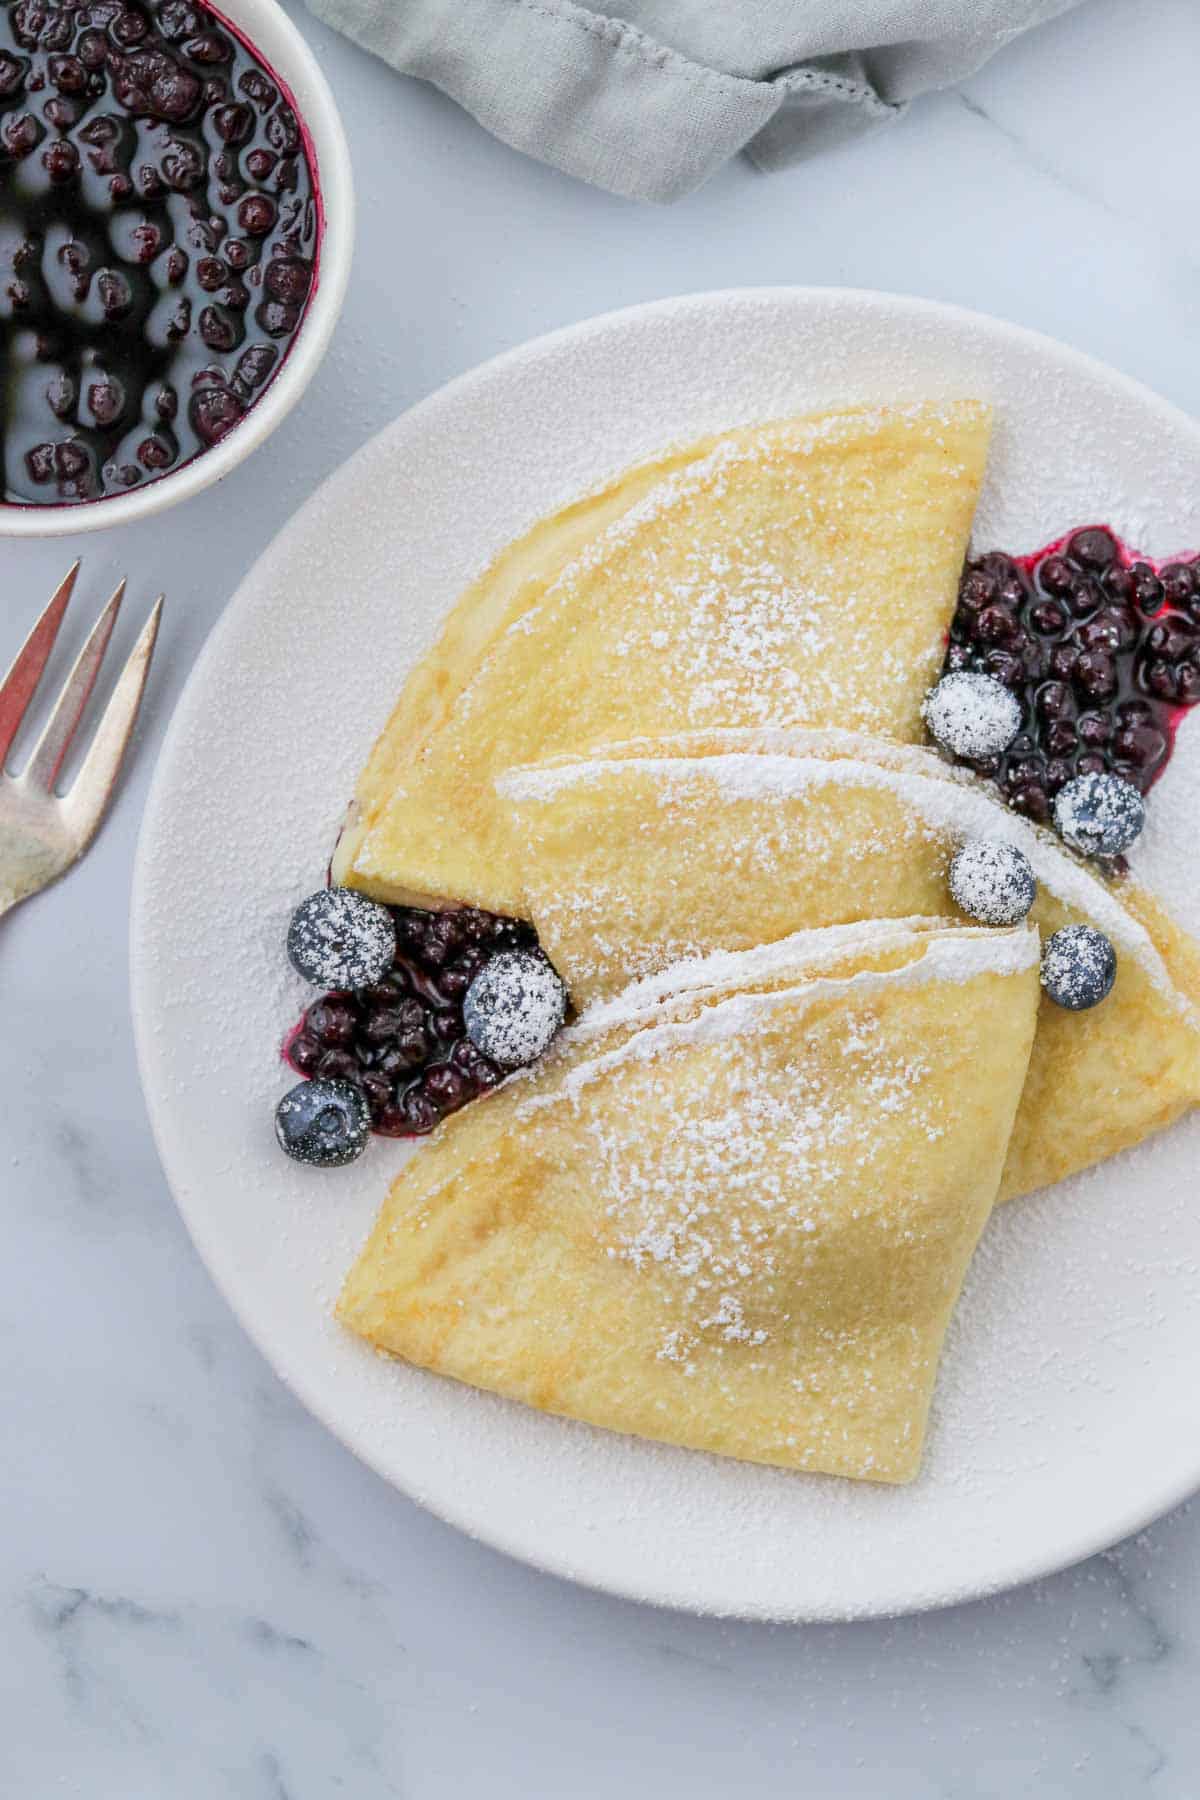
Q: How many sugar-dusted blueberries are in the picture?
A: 7